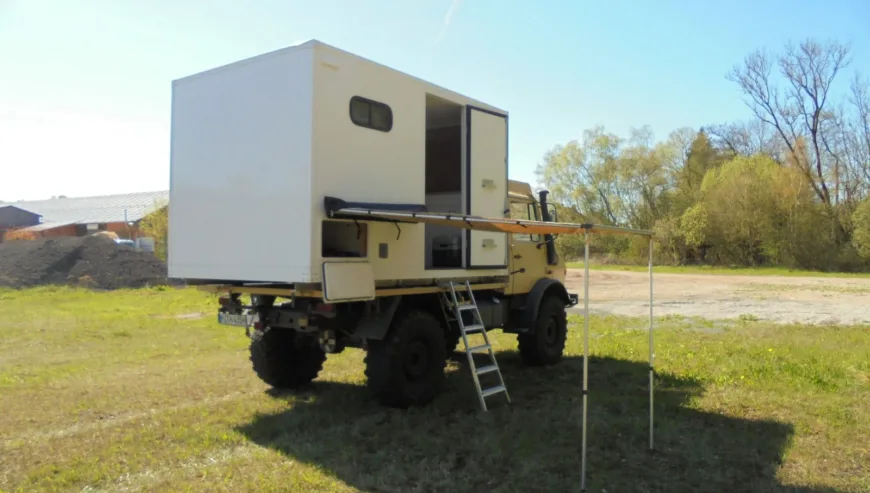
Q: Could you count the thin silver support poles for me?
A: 2